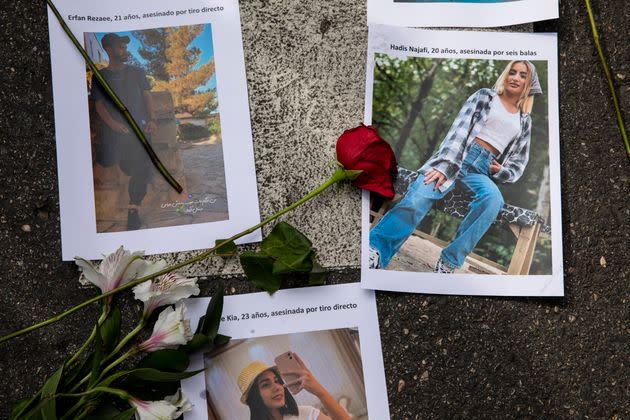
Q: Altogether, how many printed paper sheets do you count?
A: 4